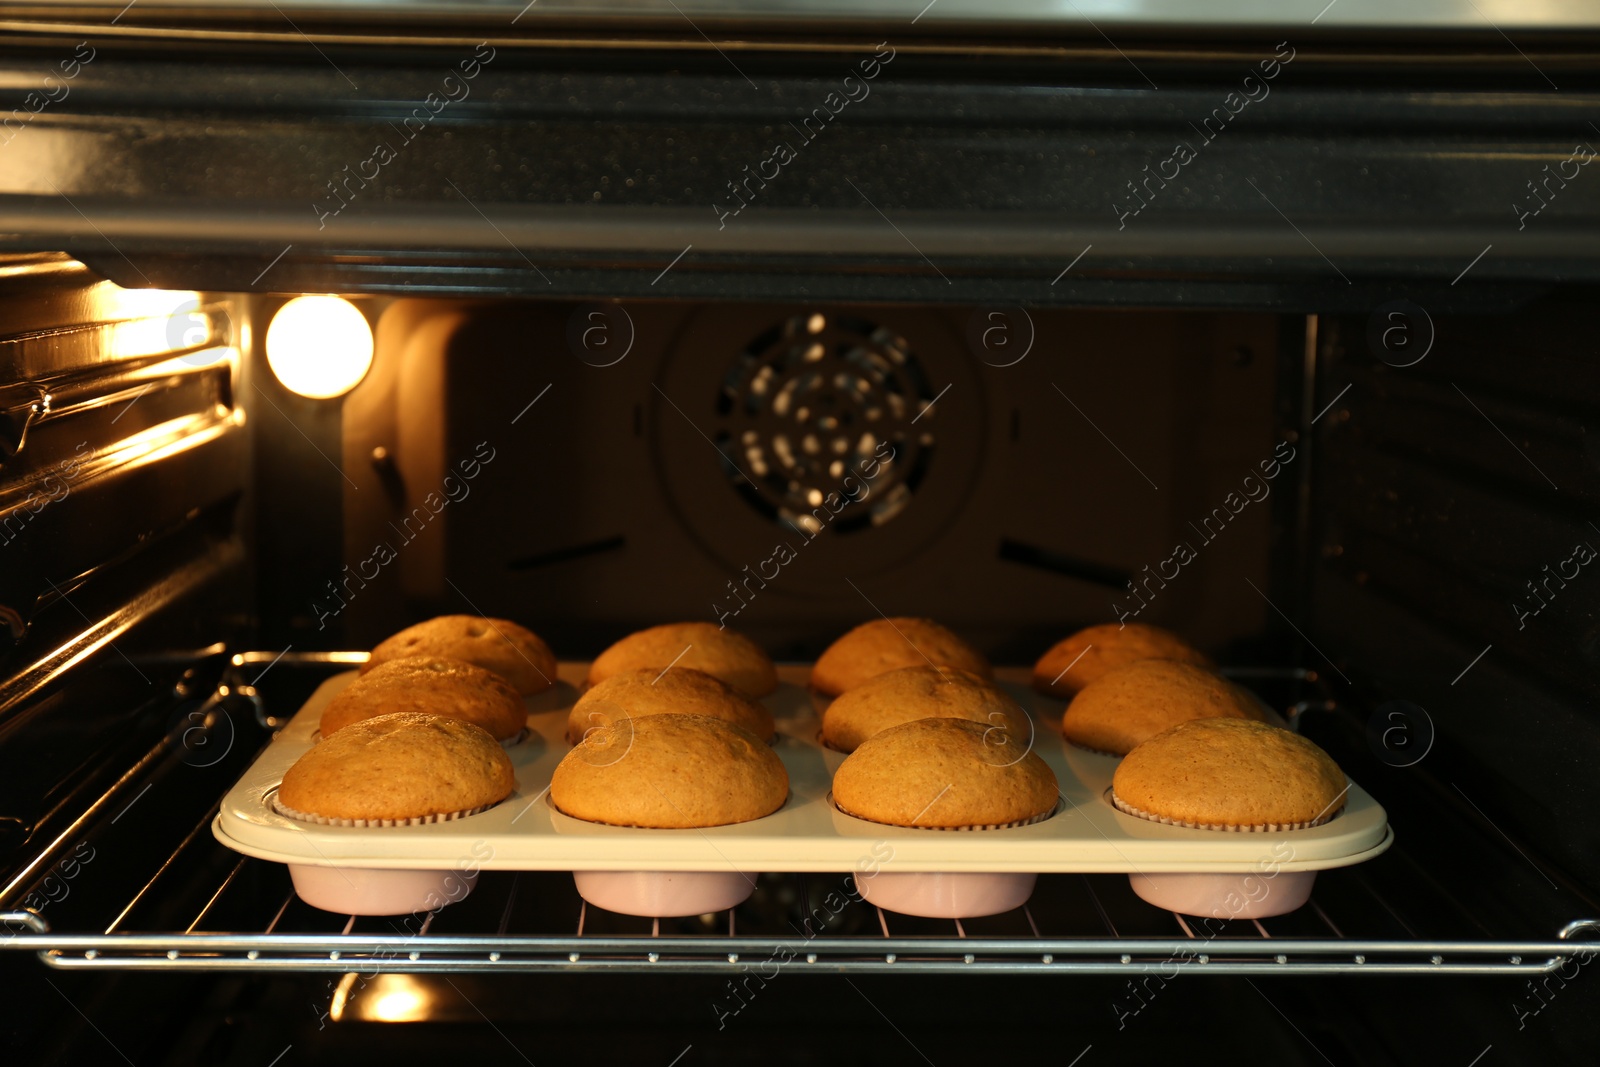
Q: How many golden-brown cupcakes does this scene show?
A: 12